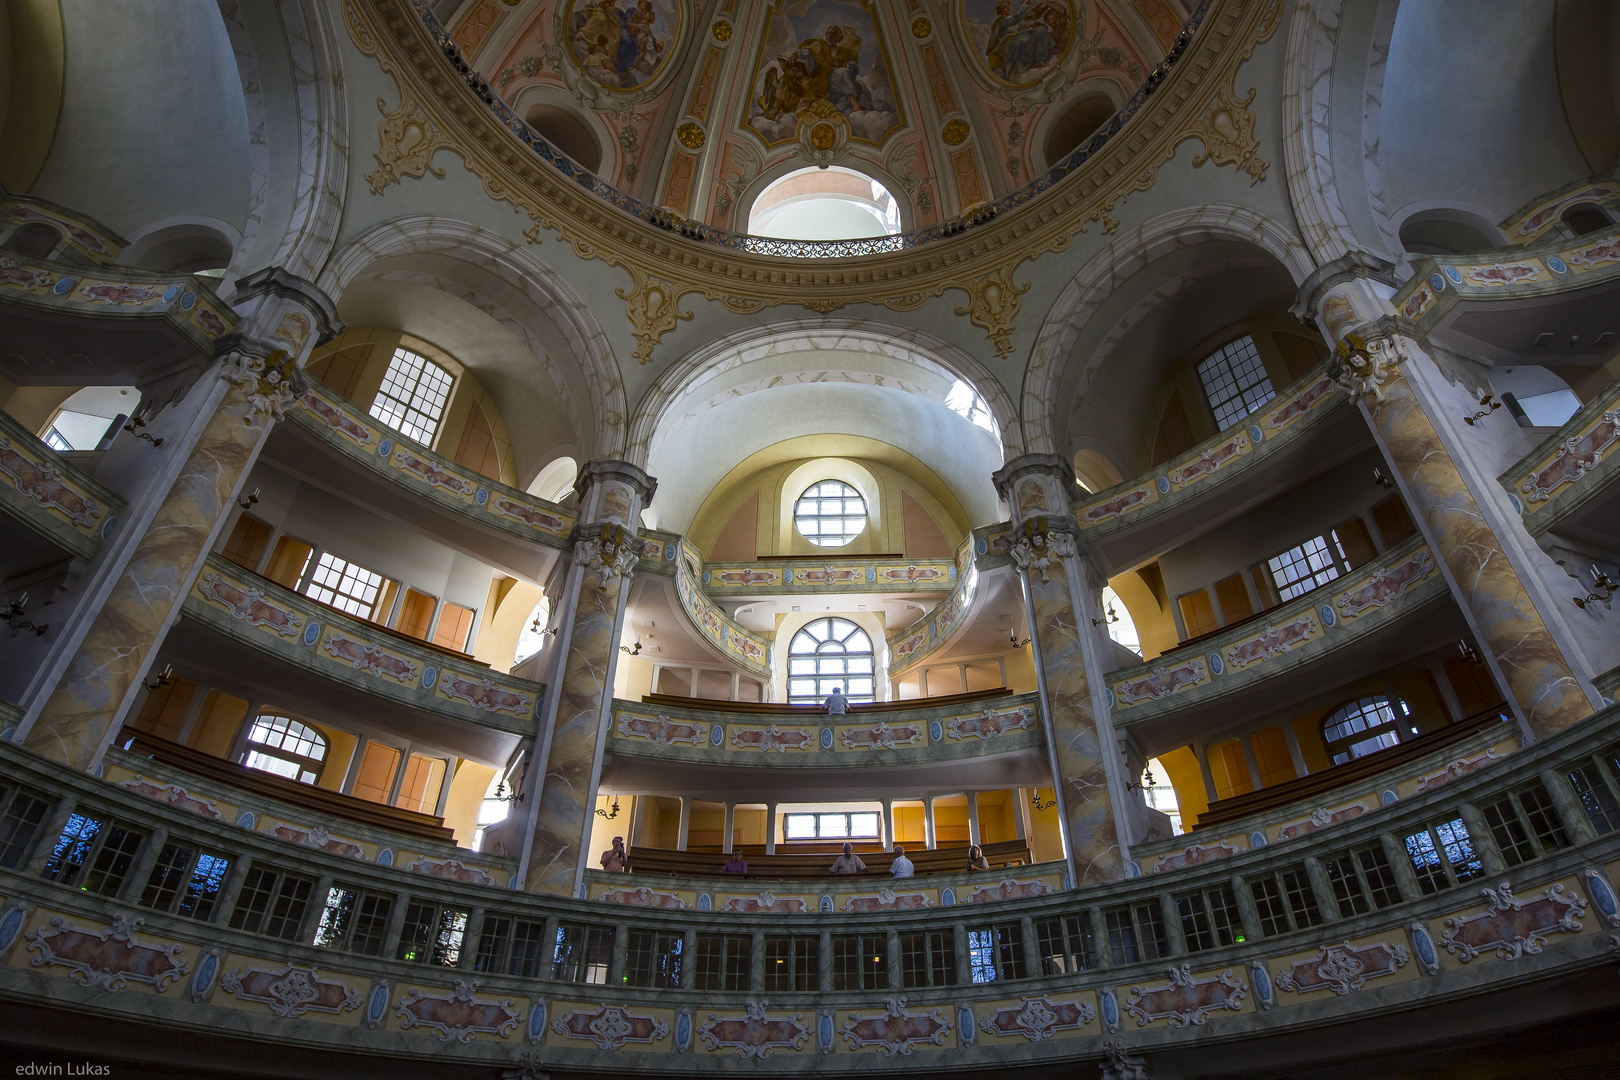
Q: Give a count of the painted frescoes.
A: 3